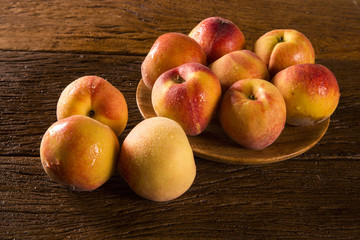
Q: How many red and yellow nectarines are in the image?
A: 10